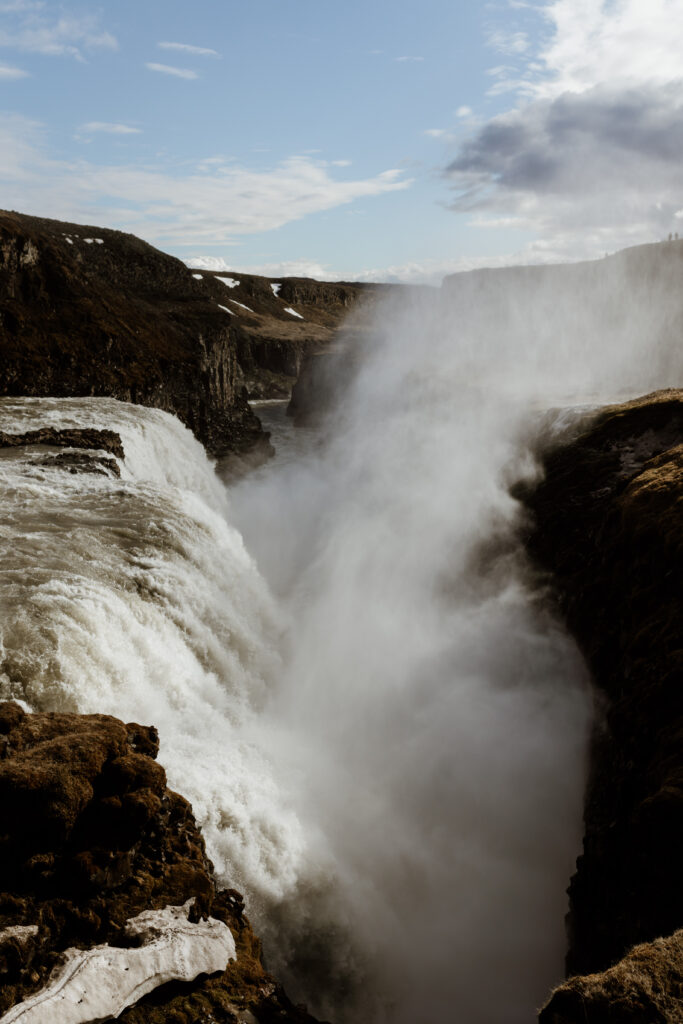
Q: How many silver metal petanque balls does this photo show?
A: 0